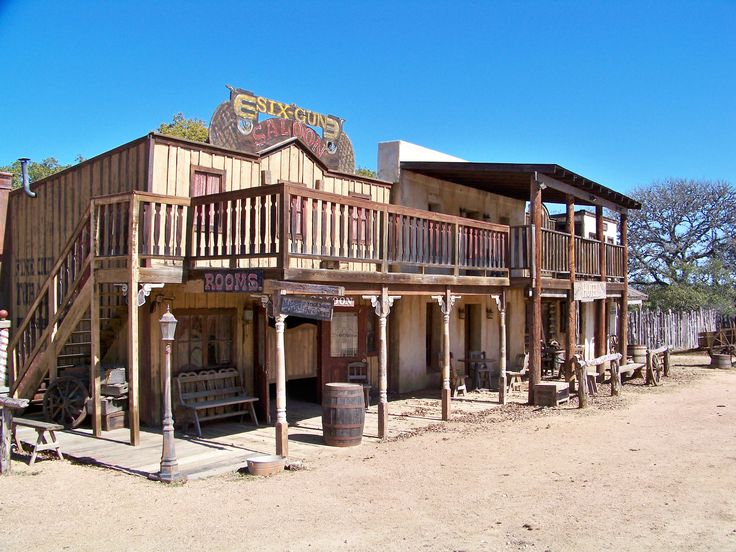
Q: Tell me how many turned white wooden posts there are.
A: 4